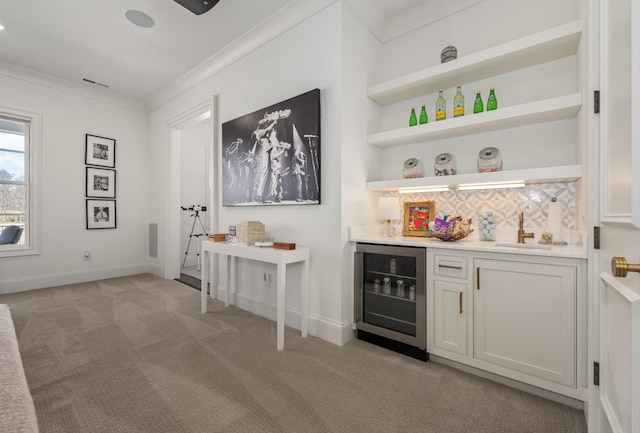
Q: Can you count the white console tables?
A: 1